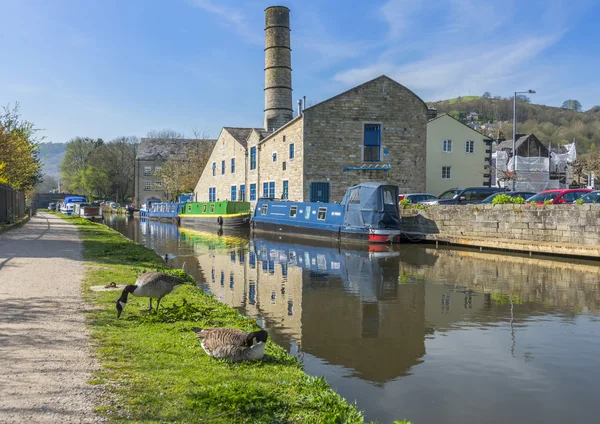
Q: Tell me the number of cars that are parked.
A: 5